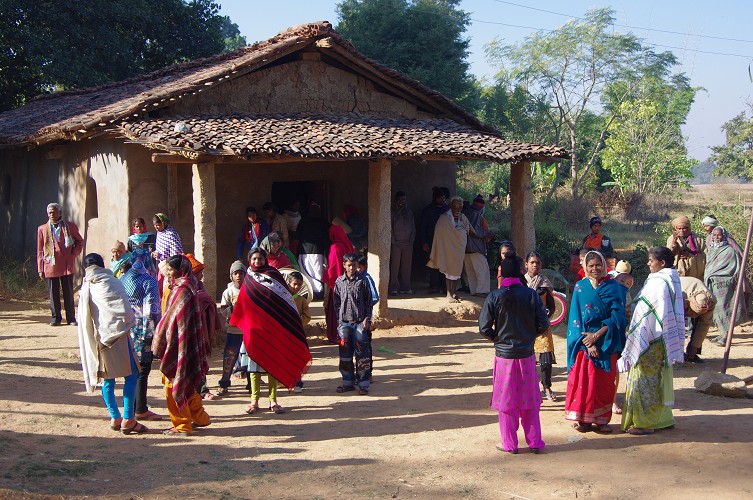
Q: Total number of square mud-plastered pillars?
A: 3